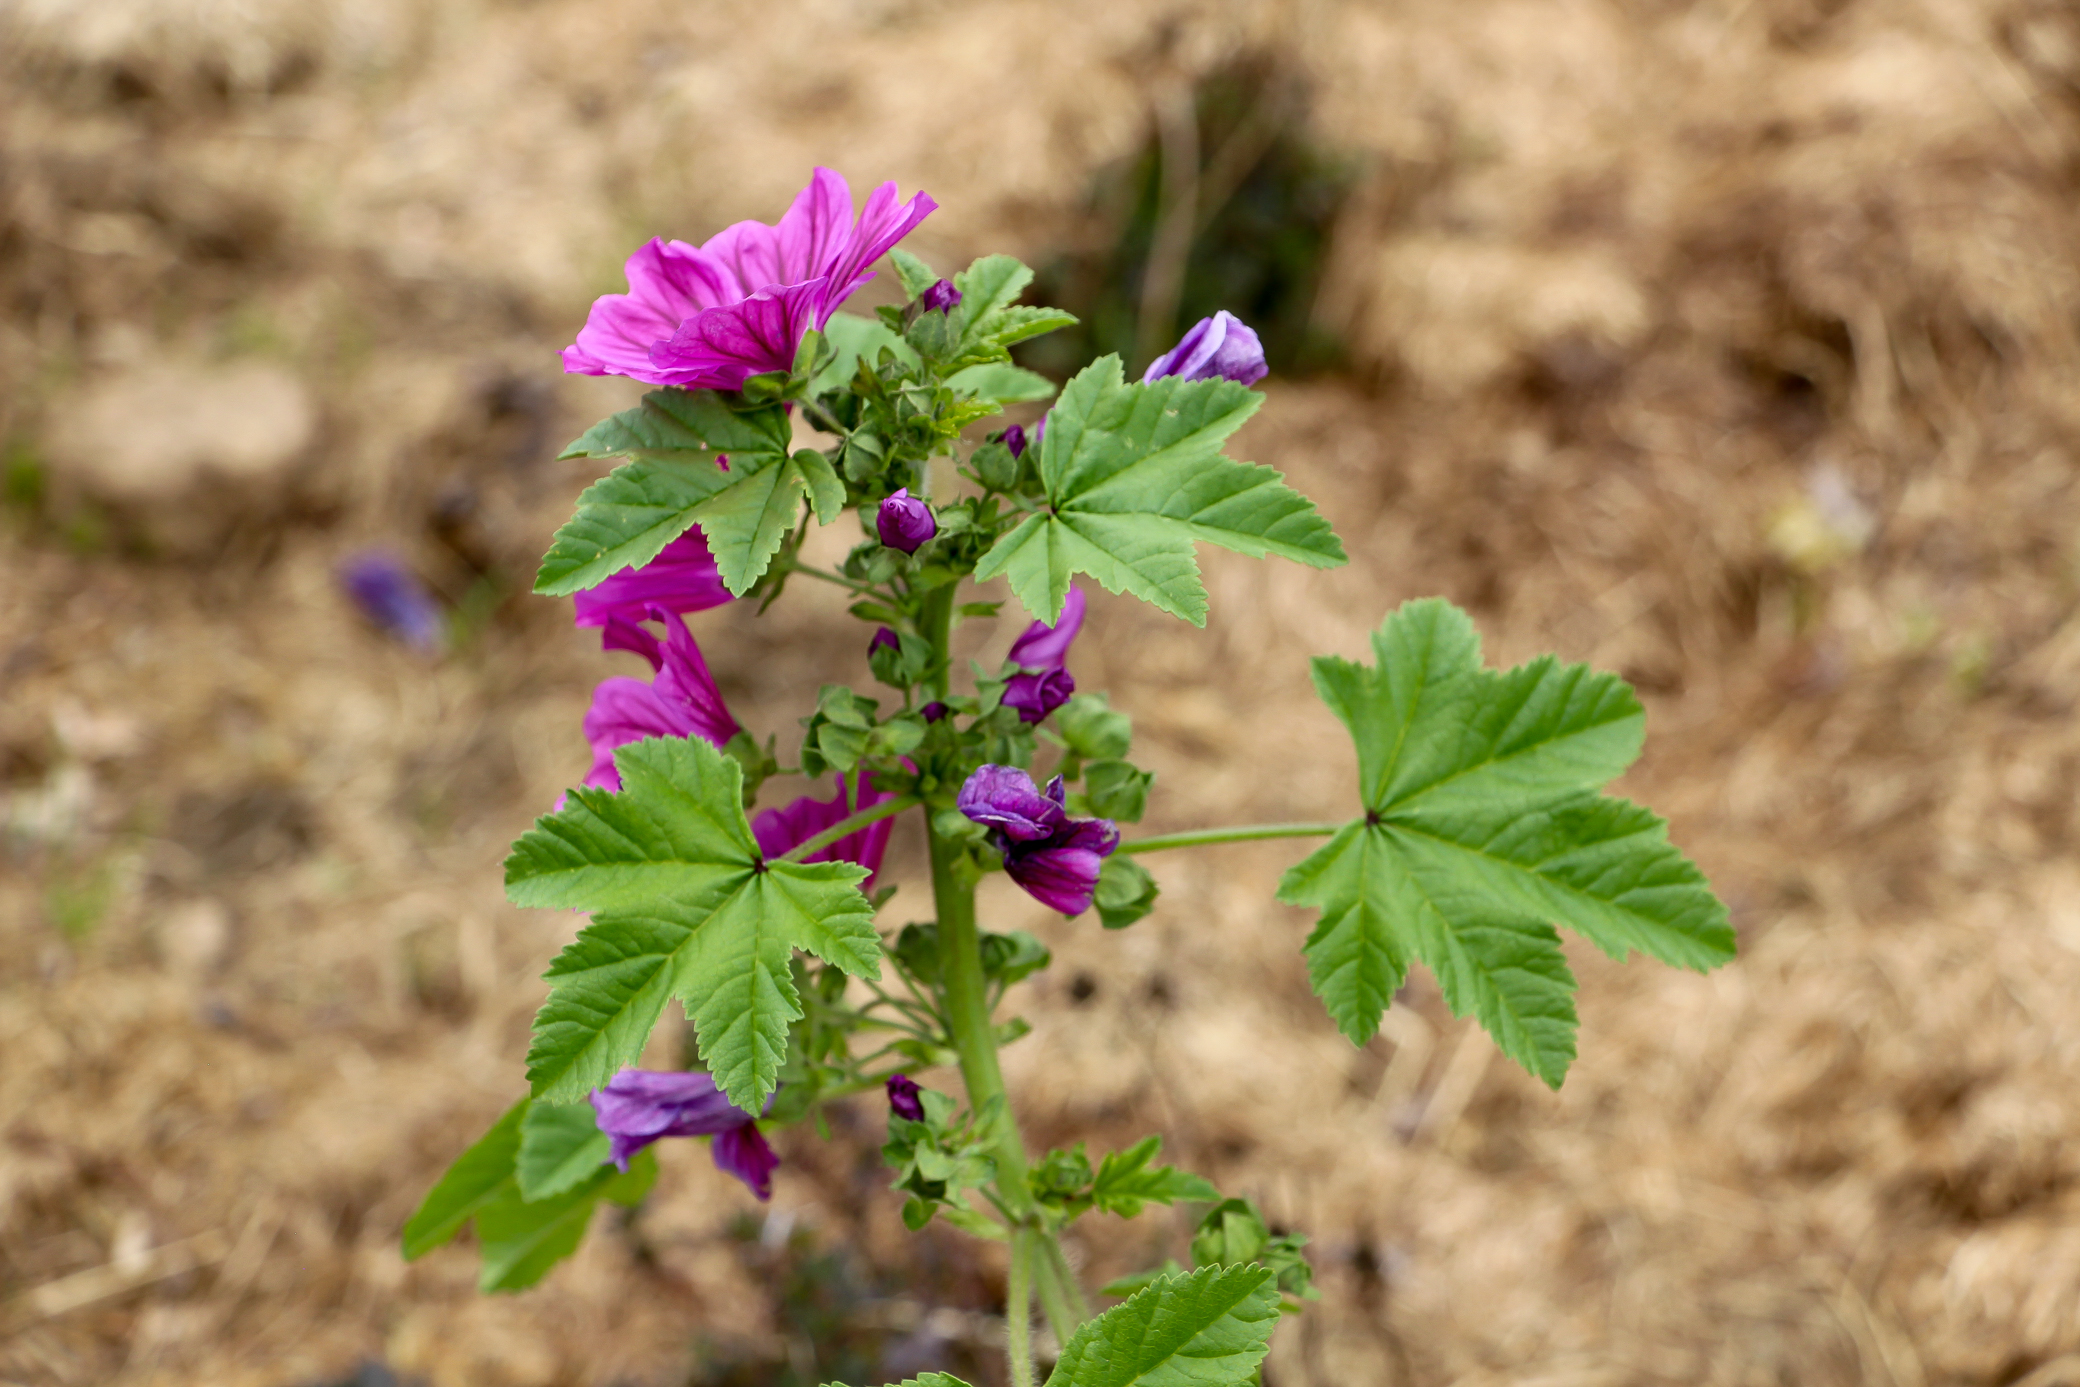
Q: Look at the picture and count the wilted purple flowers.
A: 3